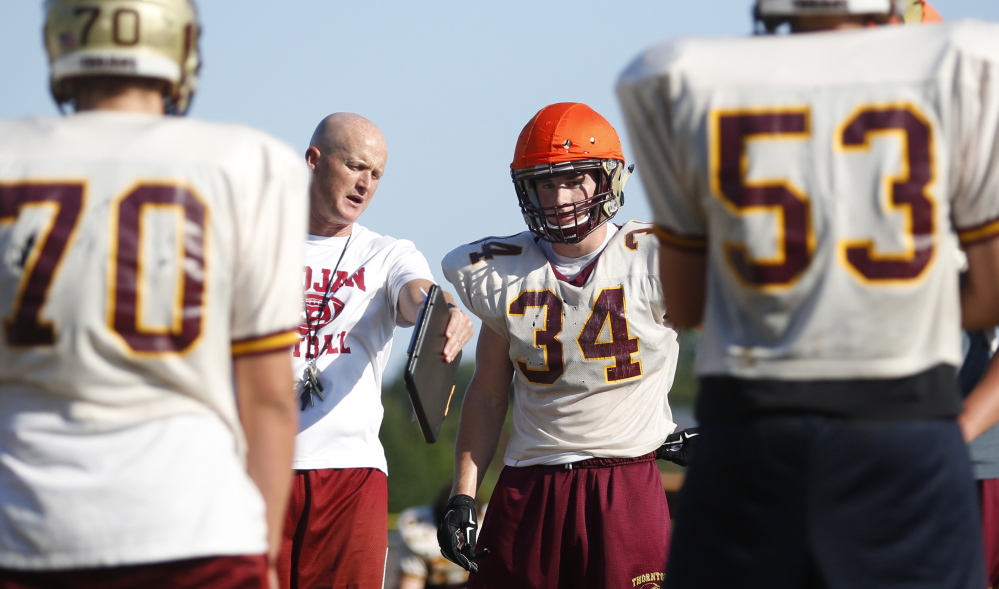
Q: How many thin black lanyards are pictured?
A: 1